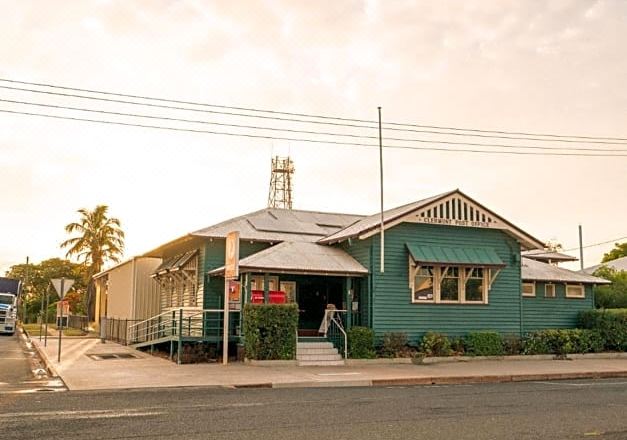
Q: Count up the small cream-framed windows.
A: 3